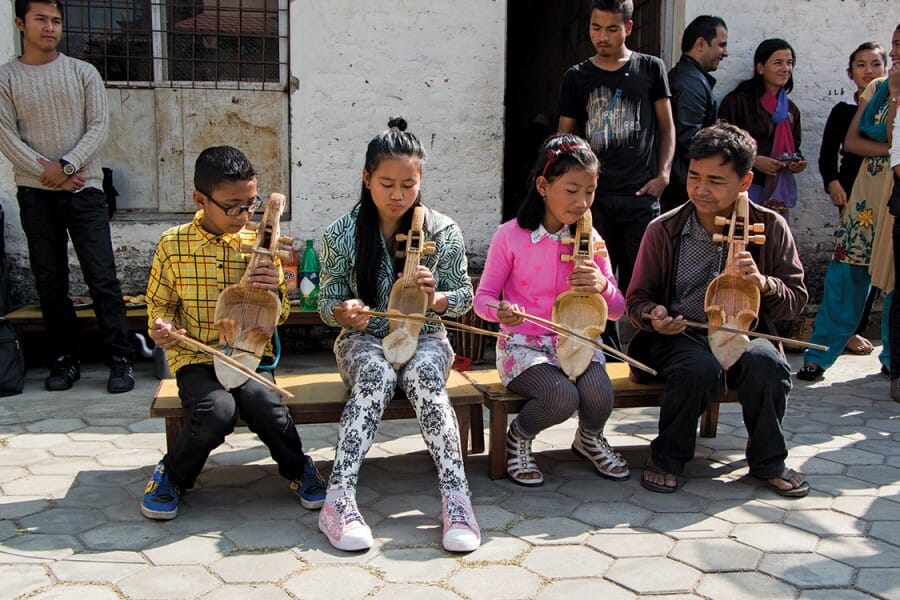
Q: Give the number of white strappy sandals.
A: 2